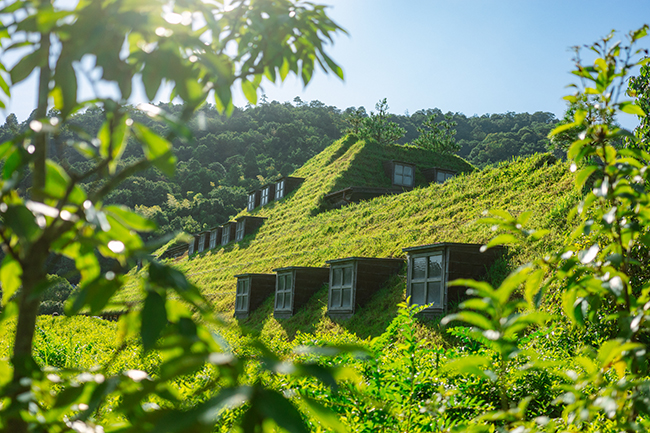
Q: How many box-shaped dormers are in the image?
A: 14